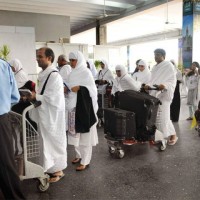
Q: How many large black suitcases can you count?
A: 2